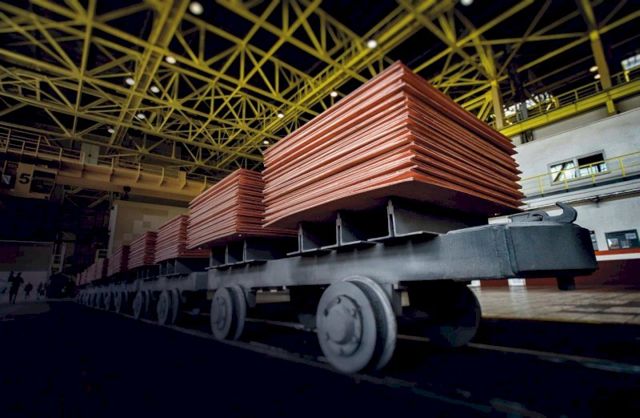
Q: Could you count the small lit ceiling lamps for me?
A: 13